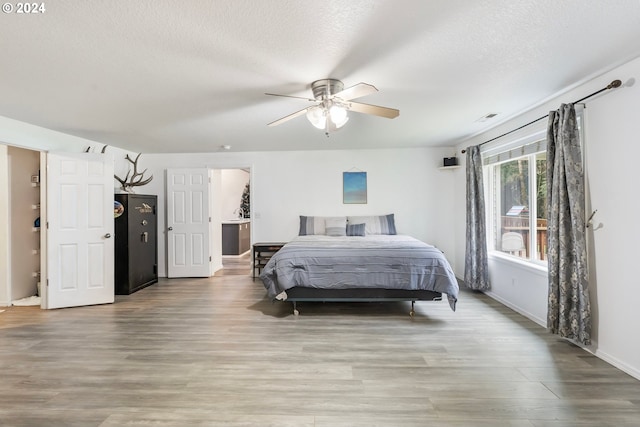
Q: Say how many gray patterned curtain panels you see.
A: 2